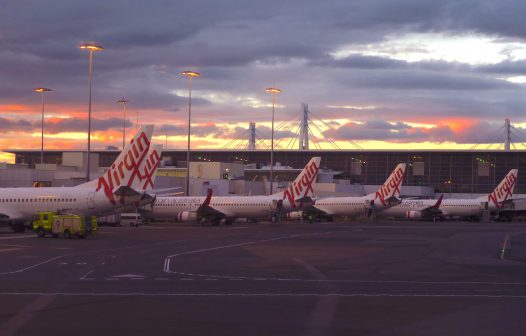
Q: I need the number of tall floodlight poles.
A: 5